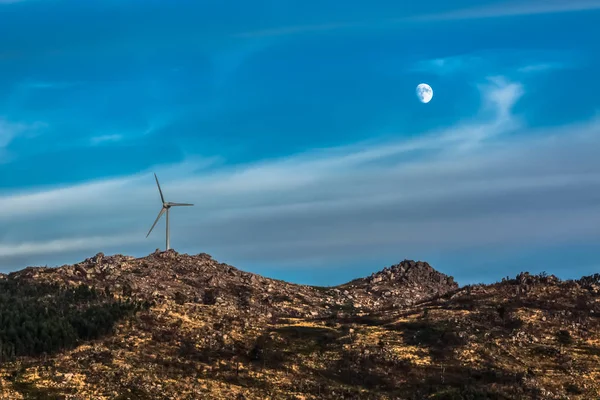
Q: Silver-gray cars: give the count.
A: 0